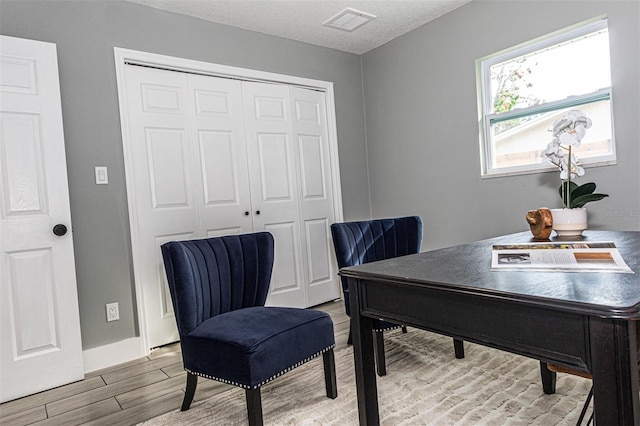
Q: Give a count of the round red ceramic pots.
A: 0